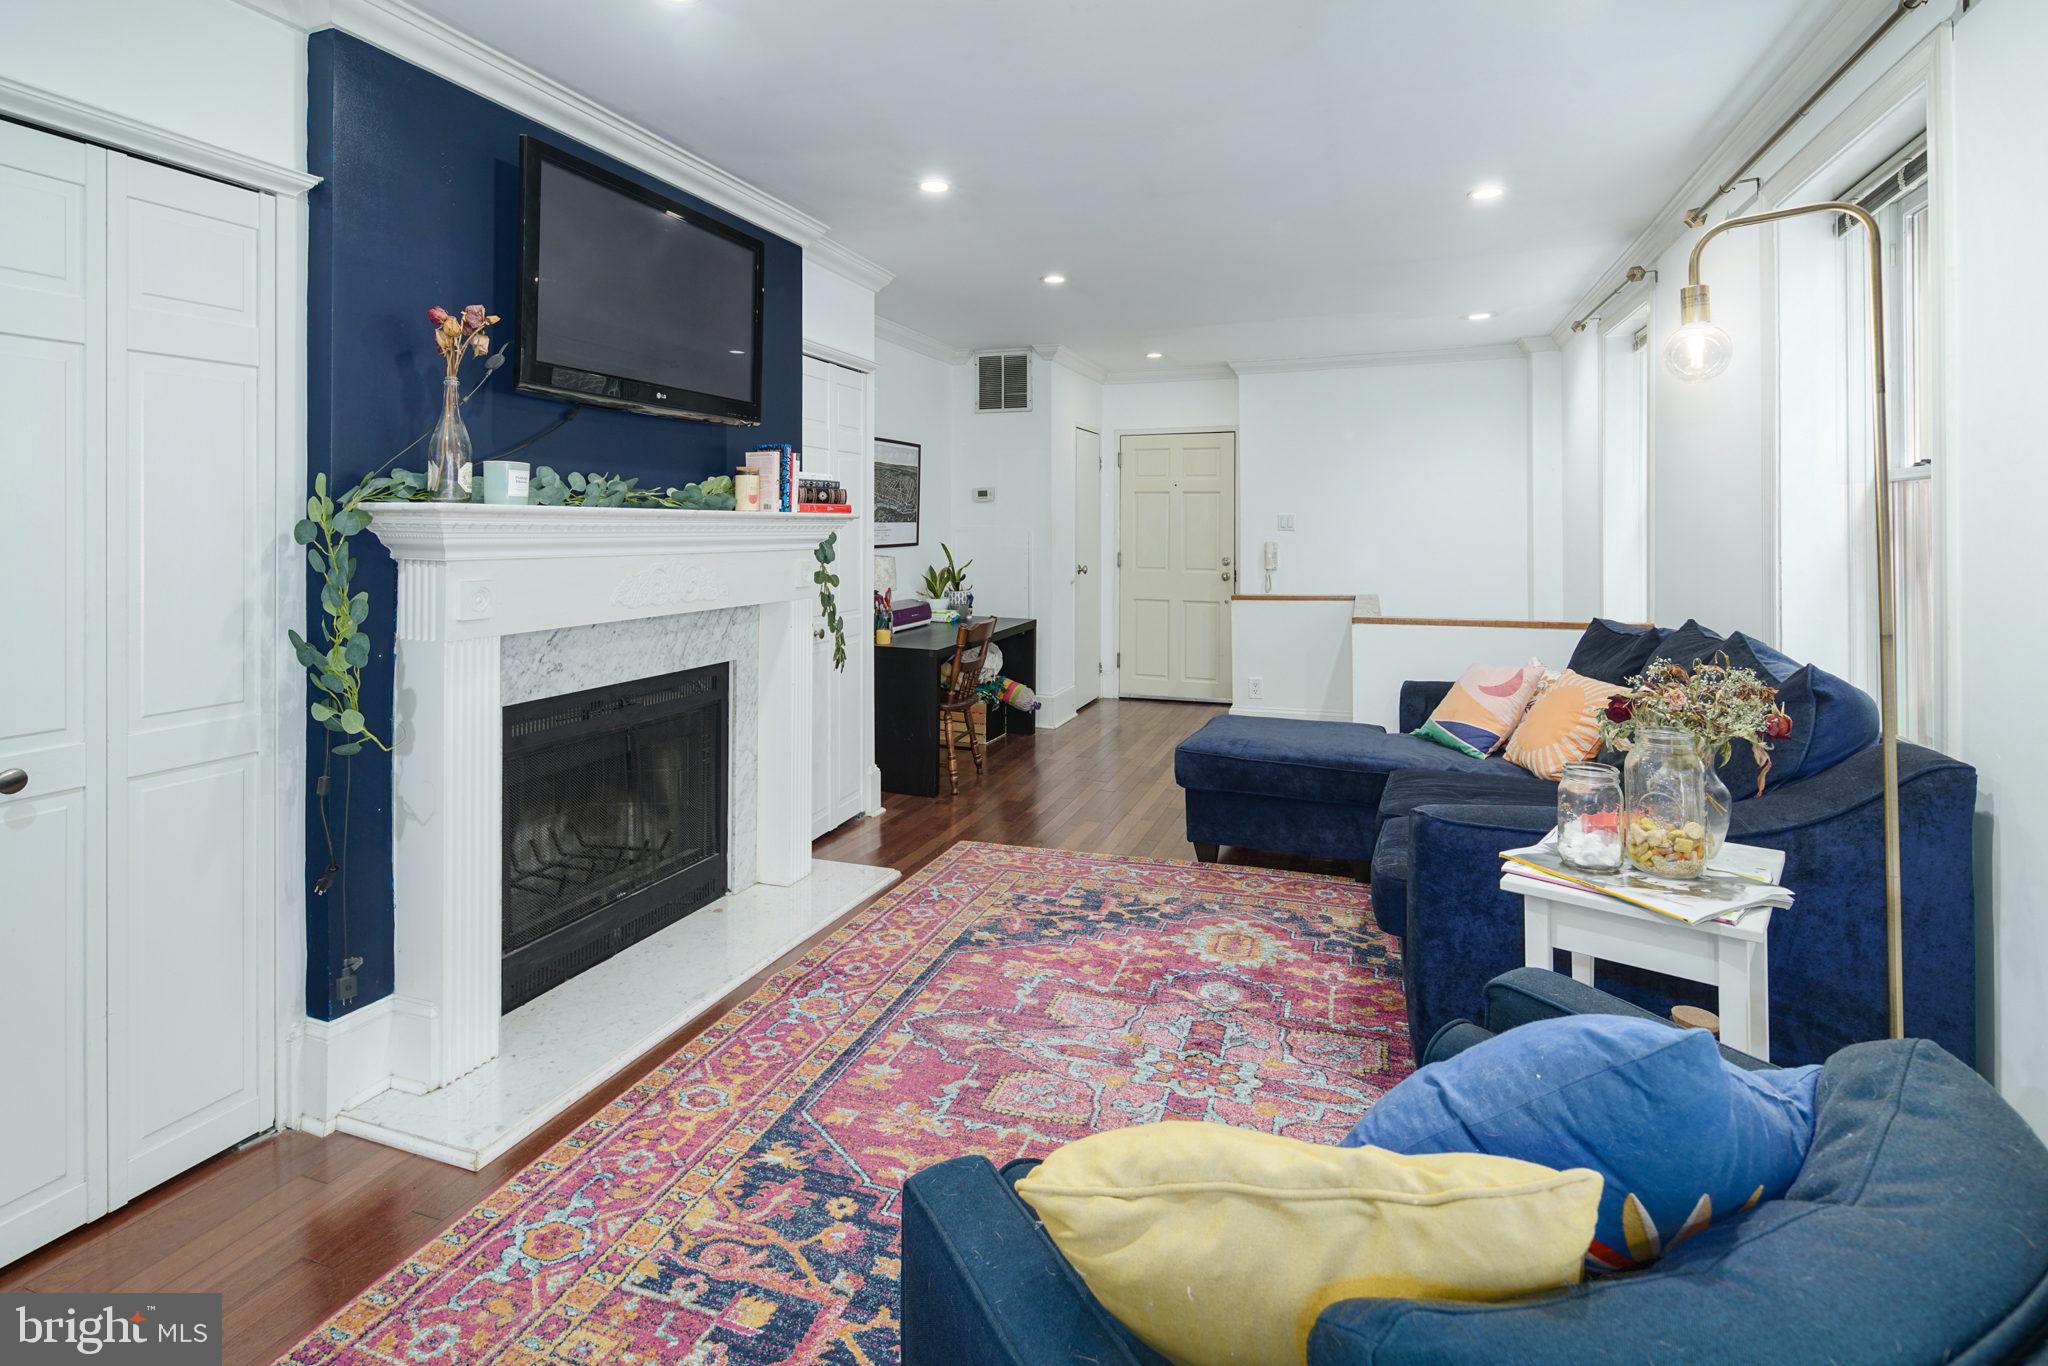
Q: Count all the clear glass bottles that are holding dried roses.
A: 1